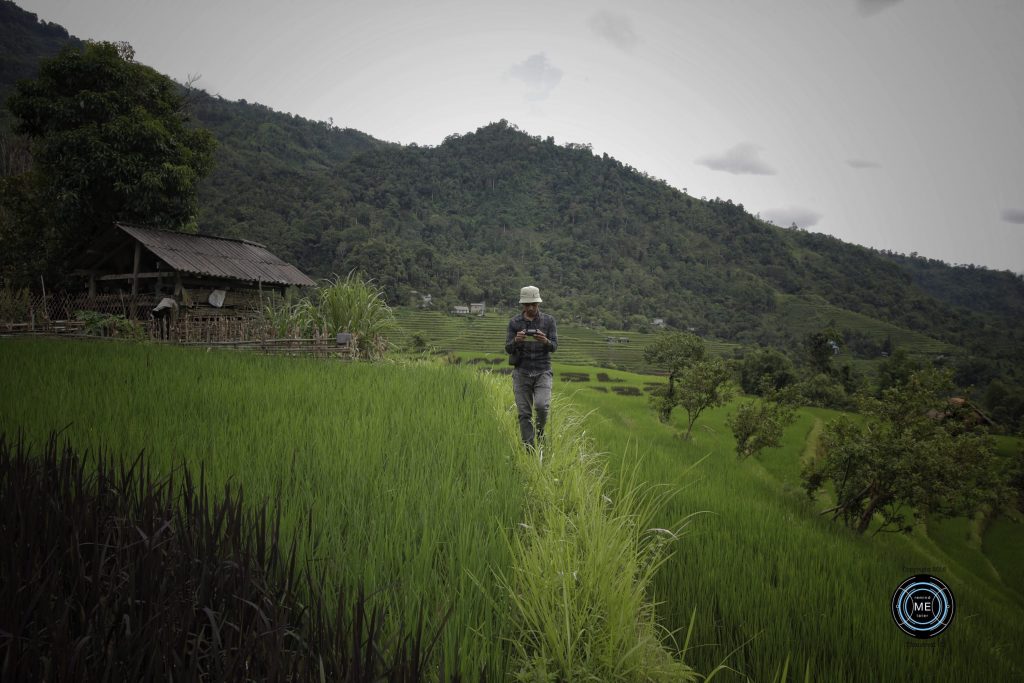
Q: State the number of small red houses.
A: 1